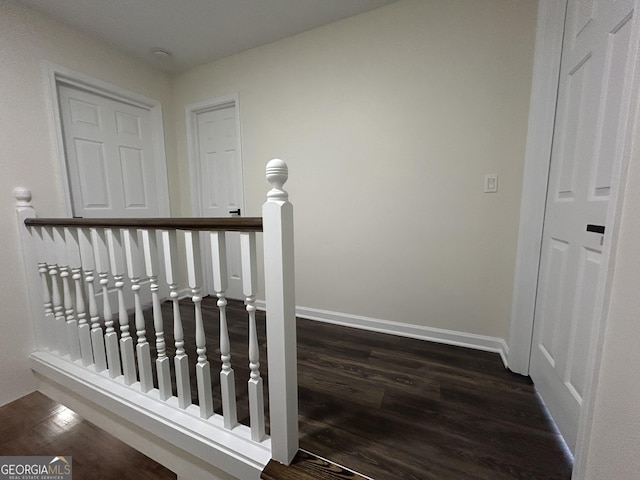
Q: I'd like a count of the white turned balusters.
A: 13